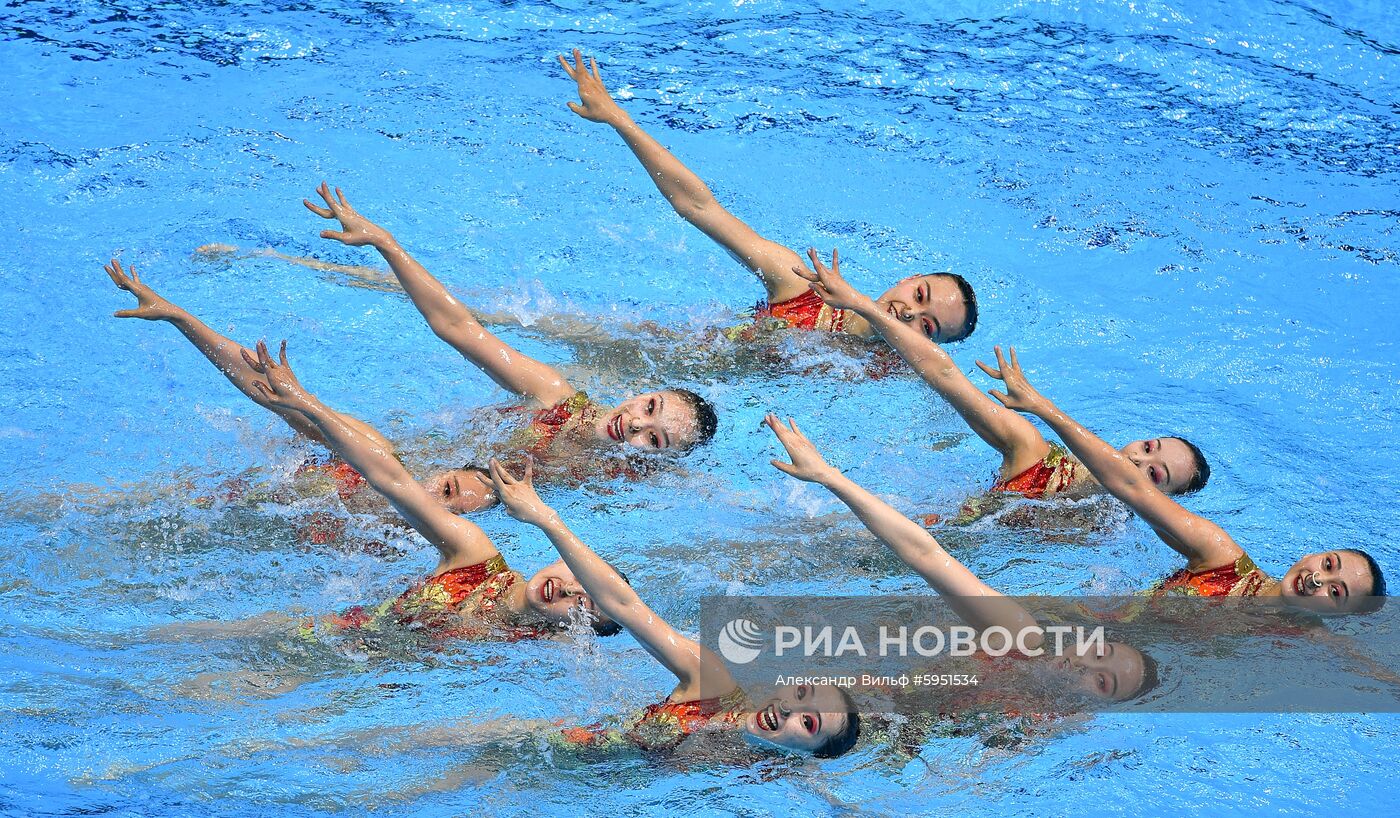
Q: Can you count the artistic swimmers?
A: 8